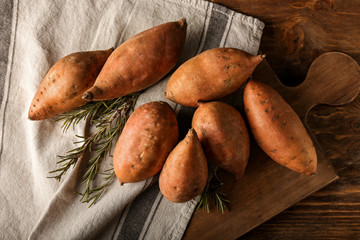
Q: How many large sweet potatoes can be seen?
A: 7